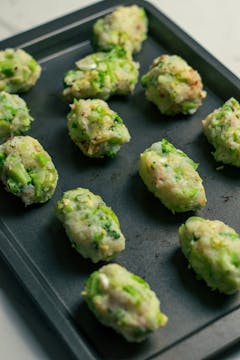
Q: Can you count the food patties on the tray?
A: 12